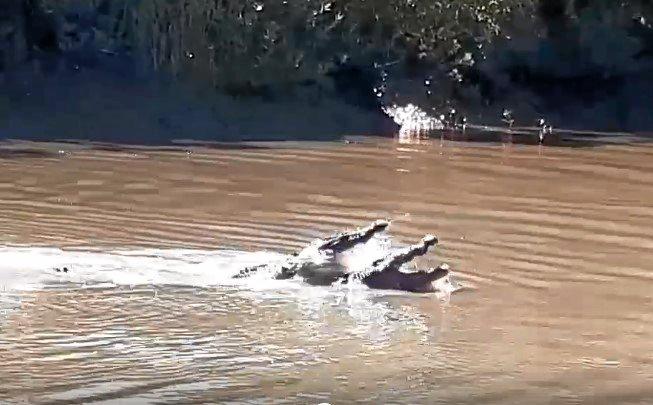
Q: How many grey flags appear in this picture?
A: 0